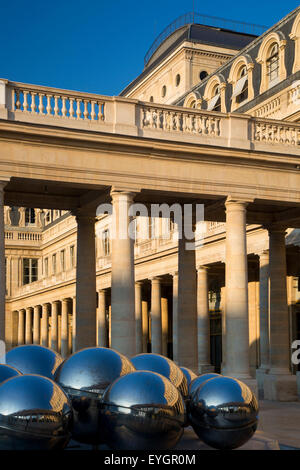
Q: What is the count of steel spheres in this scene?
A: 9